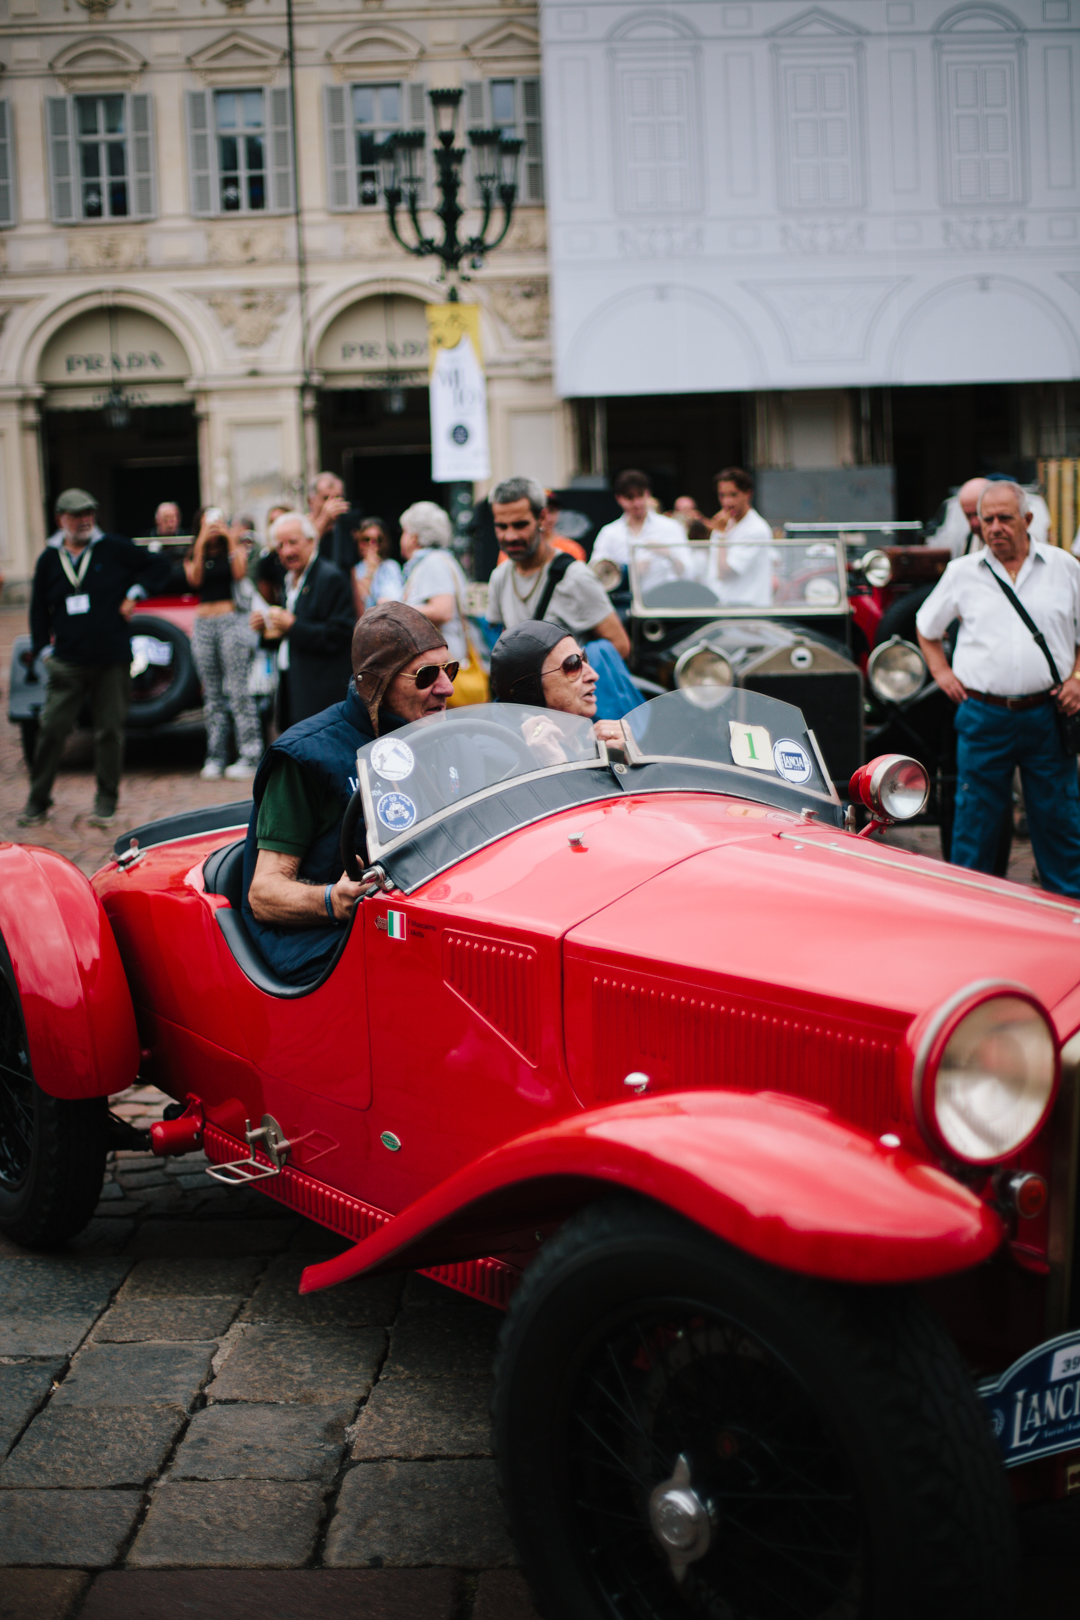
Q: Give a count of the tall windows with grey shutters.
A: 4